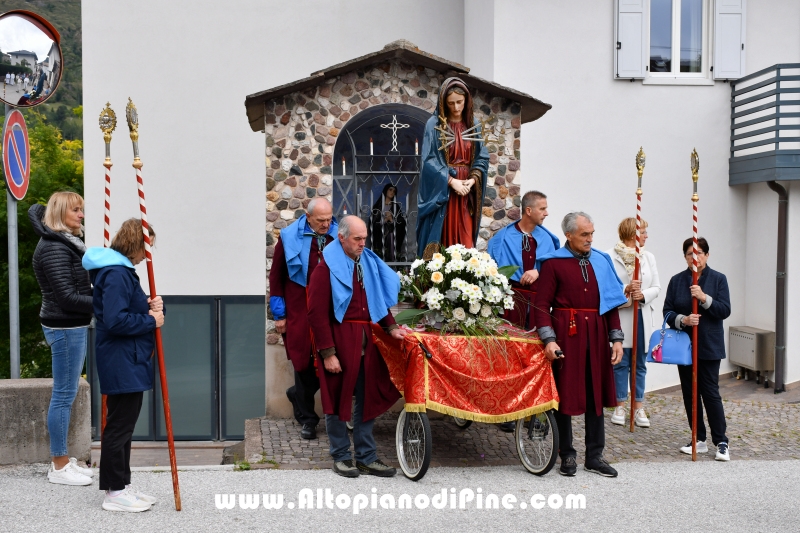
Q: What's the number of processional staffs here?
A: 4